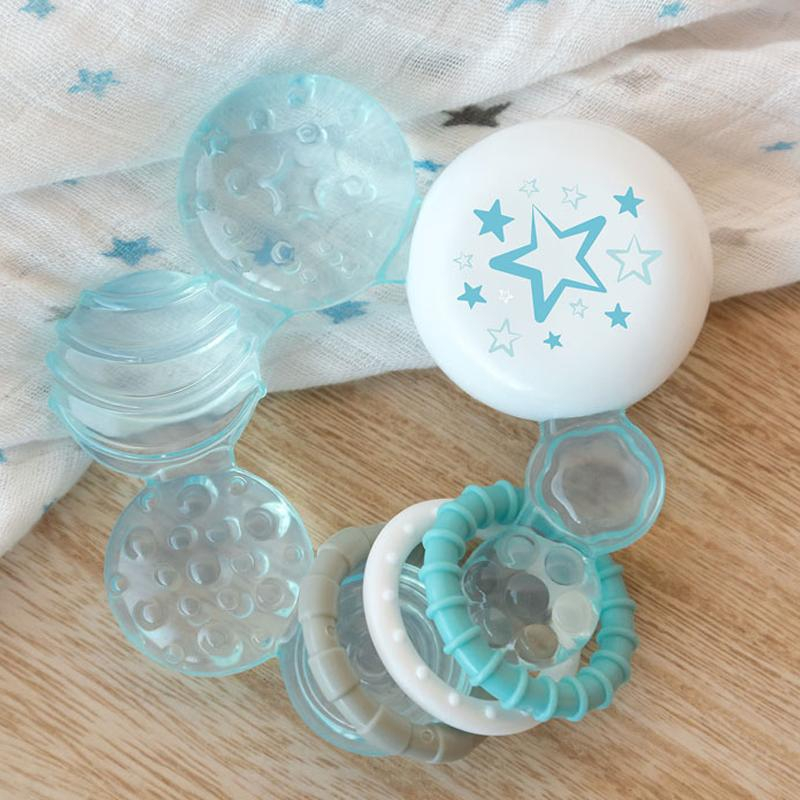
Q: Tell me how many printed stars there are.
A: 13